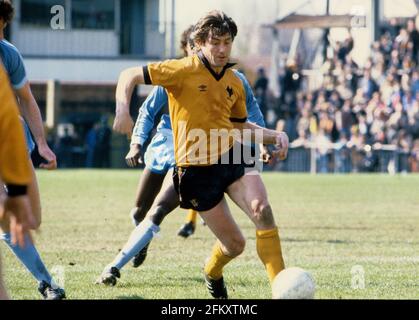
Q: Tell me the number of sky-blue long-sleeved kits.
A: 1